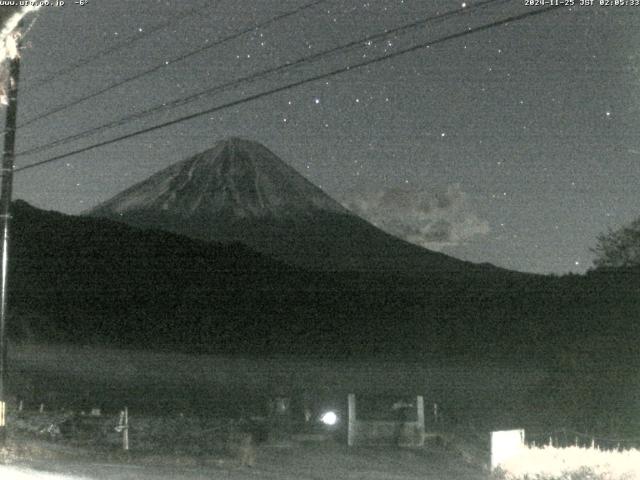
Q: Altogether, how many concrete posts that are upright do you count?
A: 2